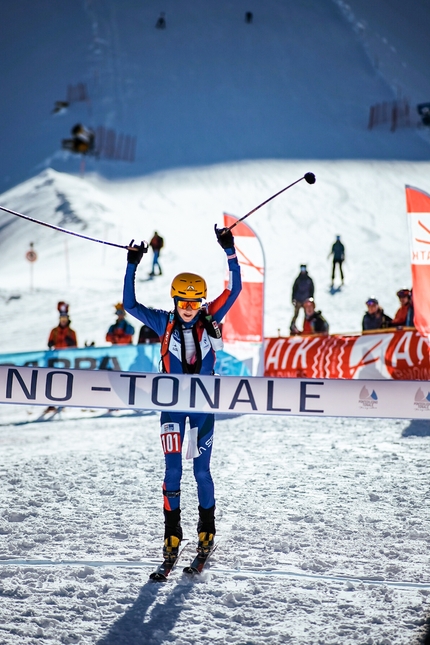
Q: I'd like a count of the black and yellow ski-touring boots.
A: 2